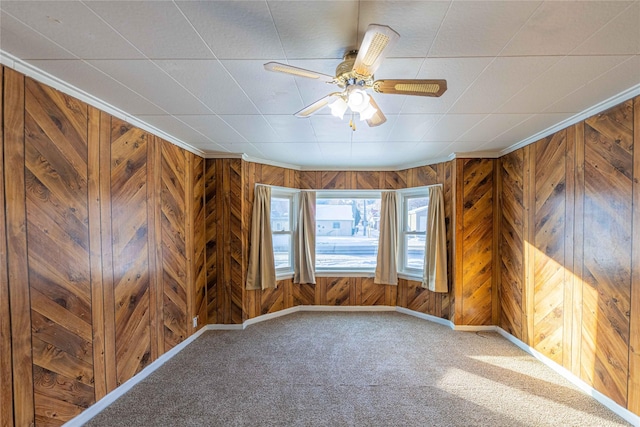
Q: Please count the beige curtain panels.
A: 4